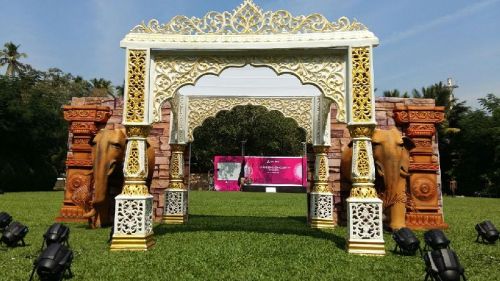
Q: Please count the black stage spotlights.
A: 8